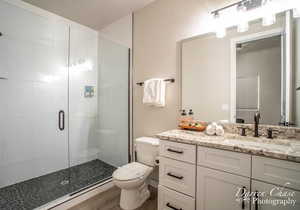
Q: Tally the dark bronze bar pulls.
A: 5